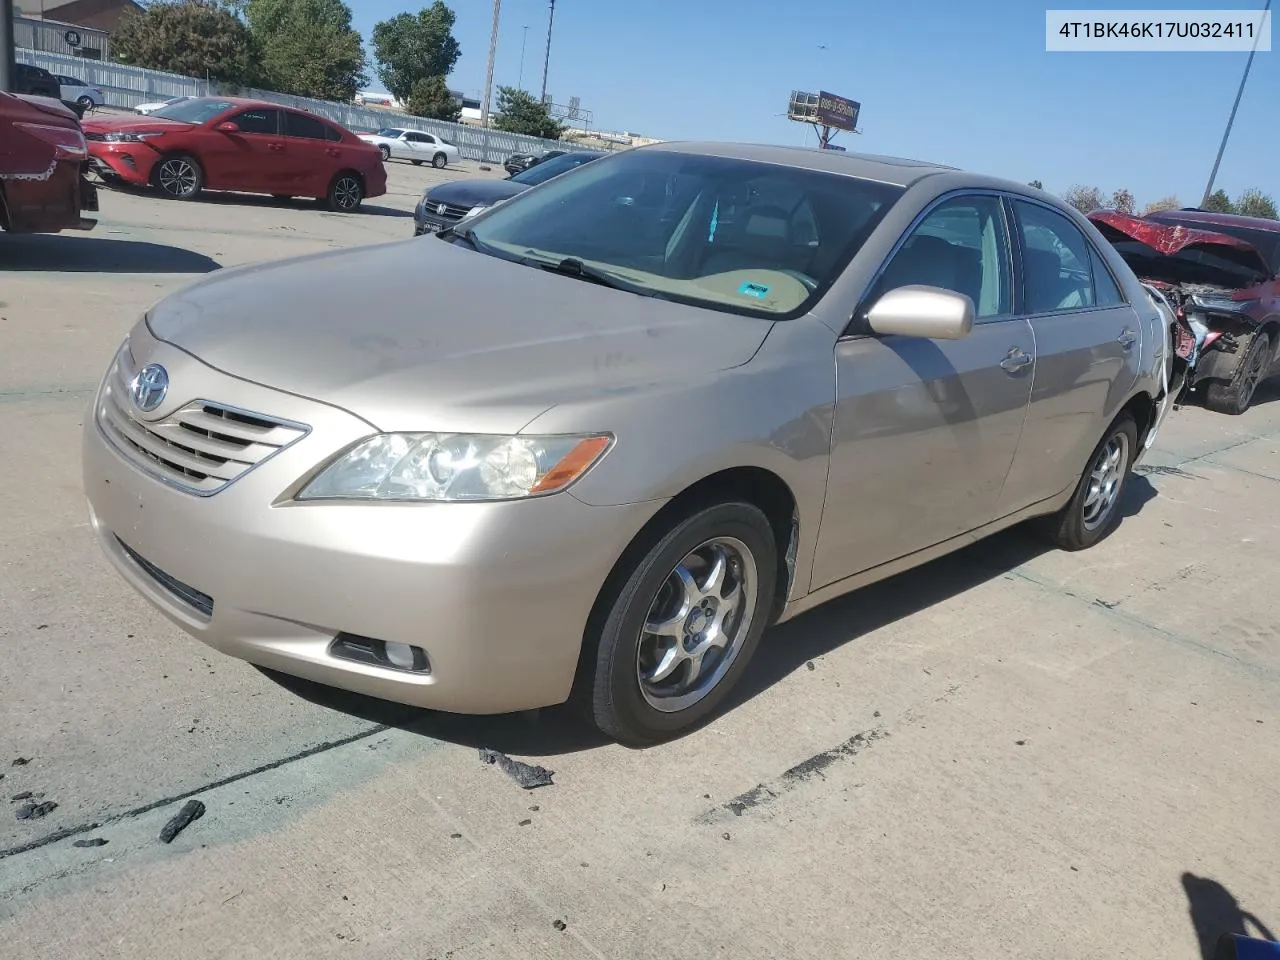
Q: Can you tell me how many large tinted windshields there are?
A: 1